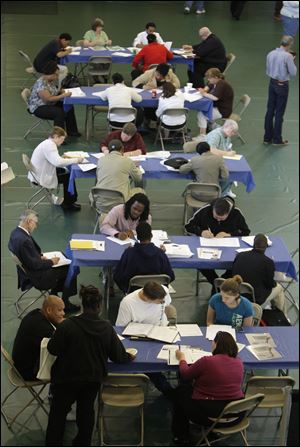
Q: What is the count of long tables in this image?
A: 5